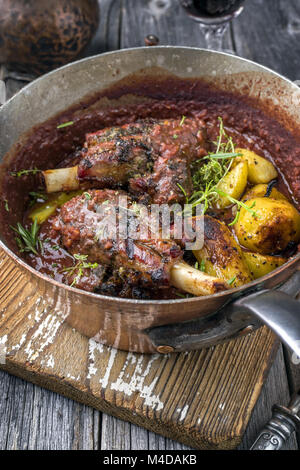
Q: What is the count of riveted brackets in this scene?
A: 1